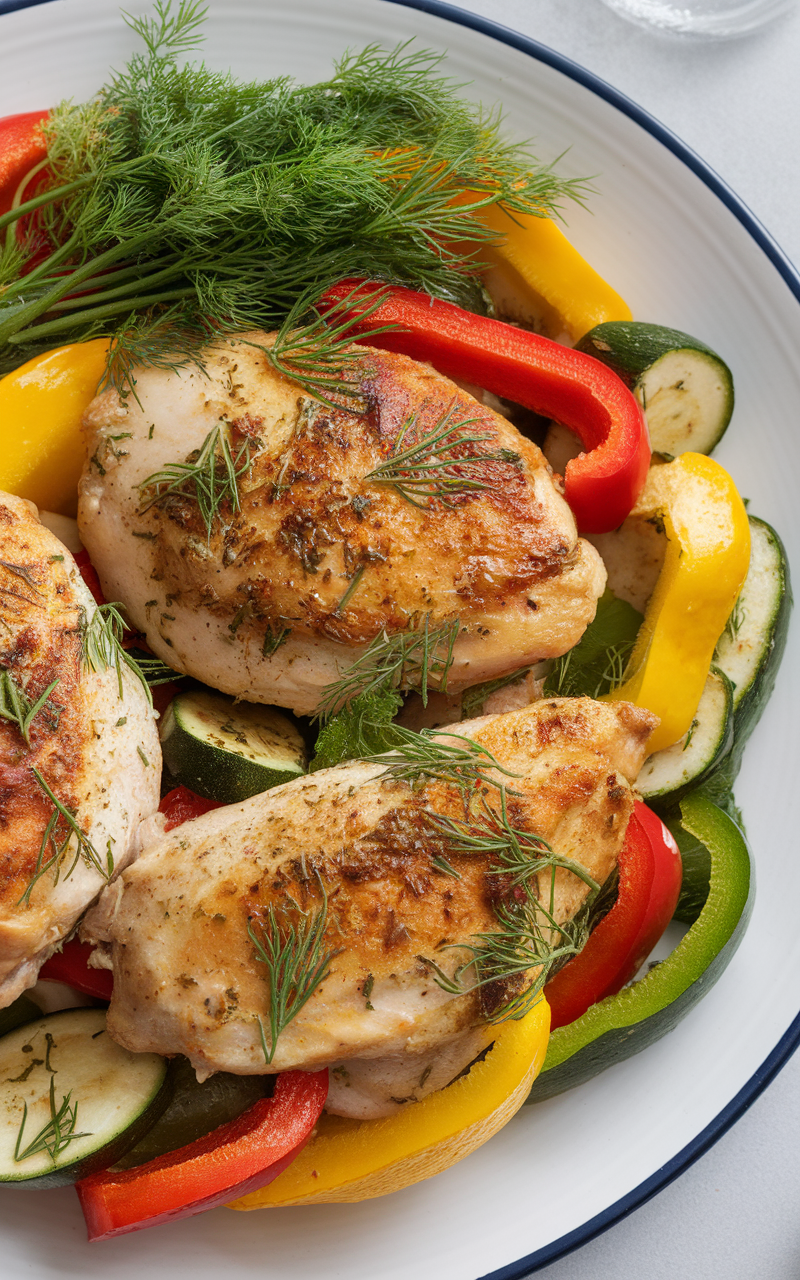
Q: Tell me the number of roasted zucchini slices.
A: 5